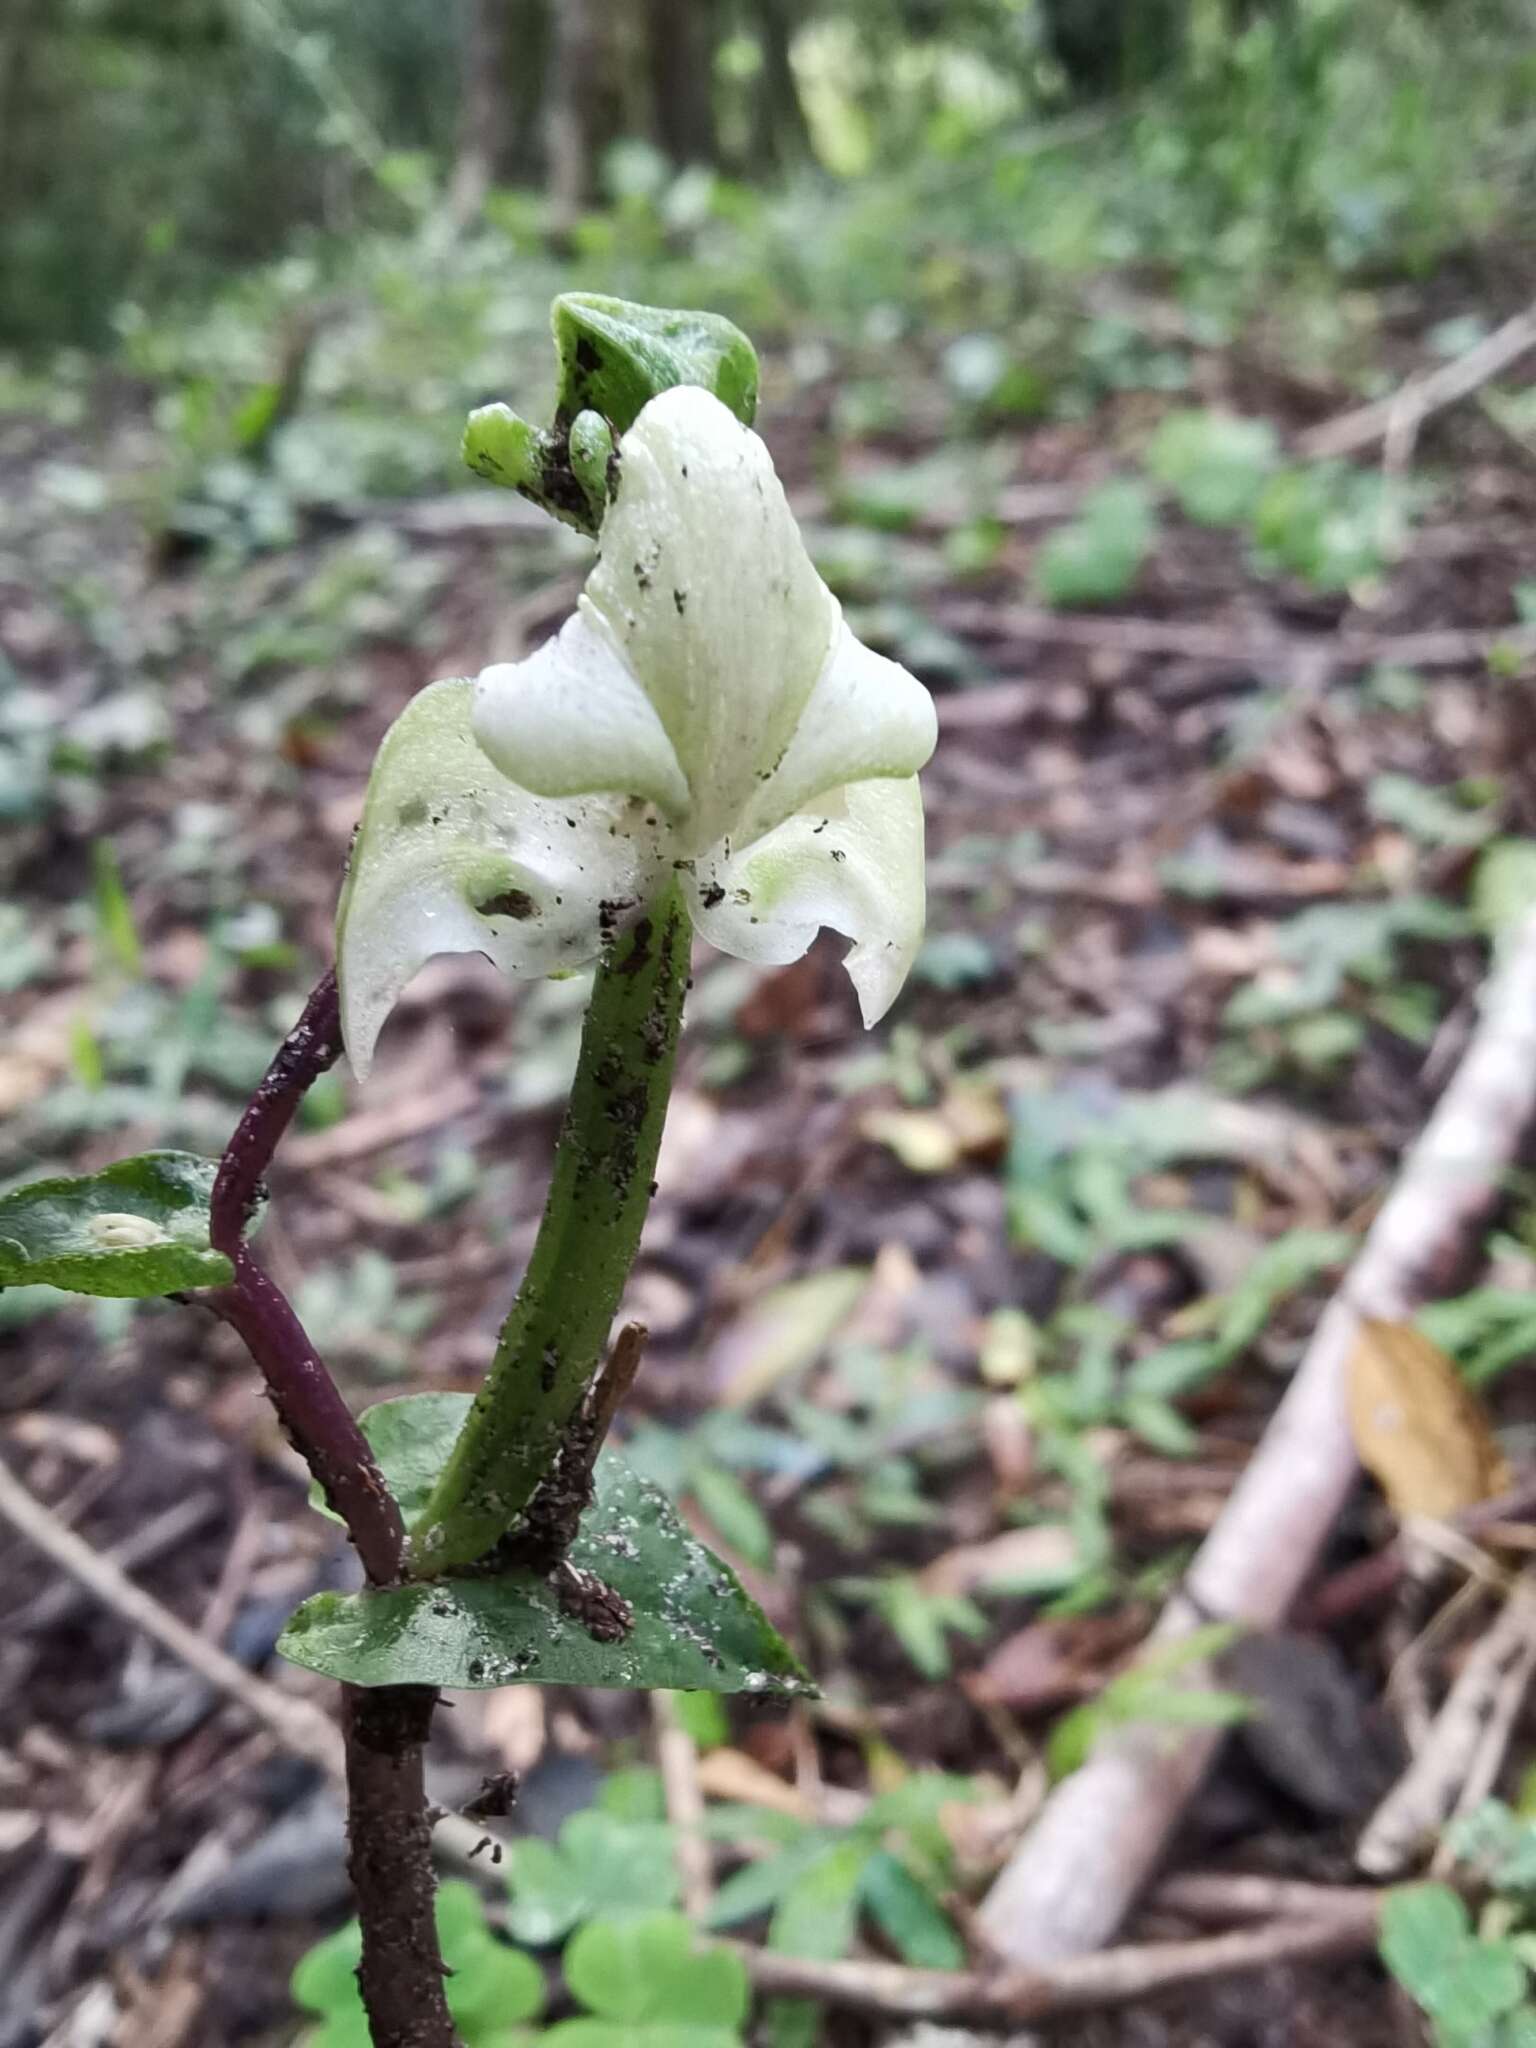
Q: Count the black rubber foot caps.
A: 0